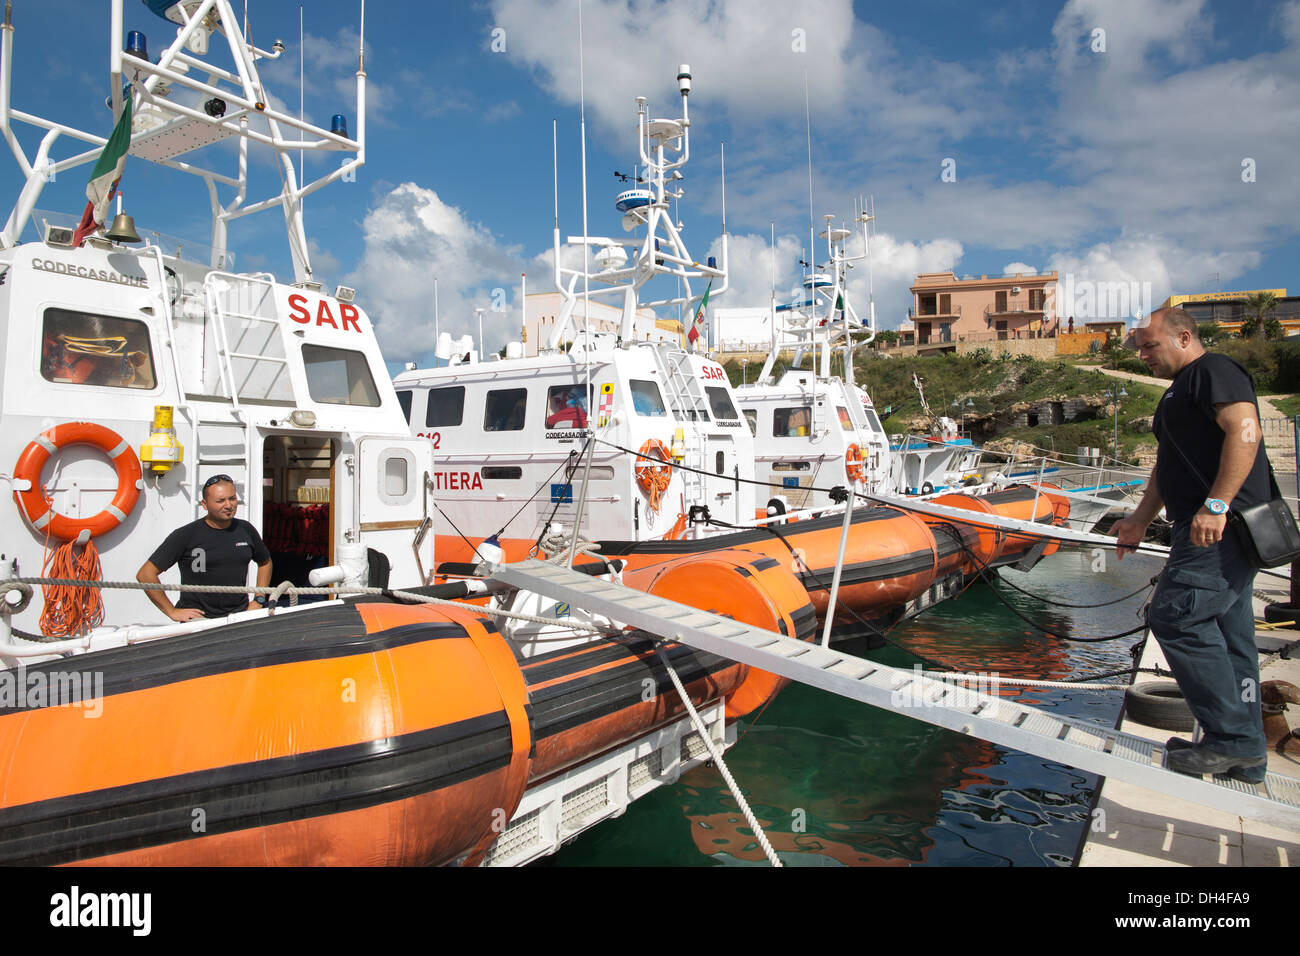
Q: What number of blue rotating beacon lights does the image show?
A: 6